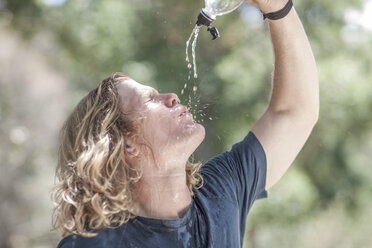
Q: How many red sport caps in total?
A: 0